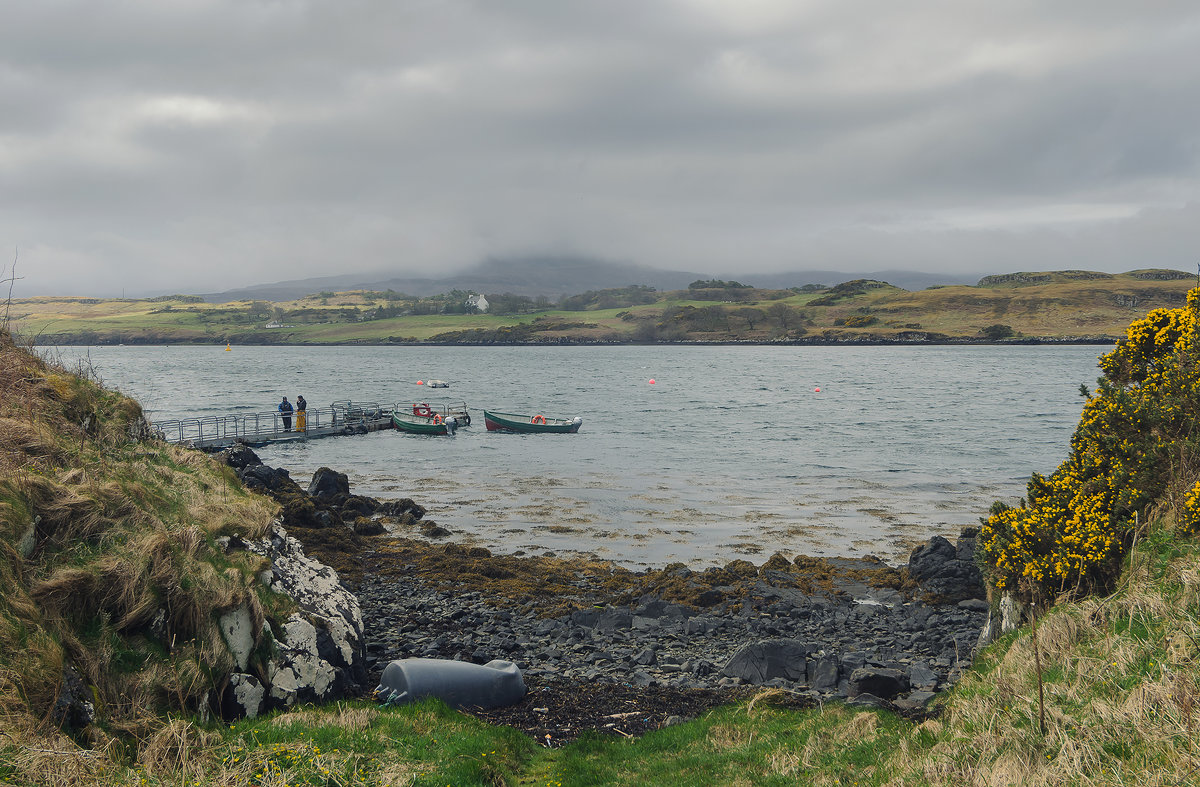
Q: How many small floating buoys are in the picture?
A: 4